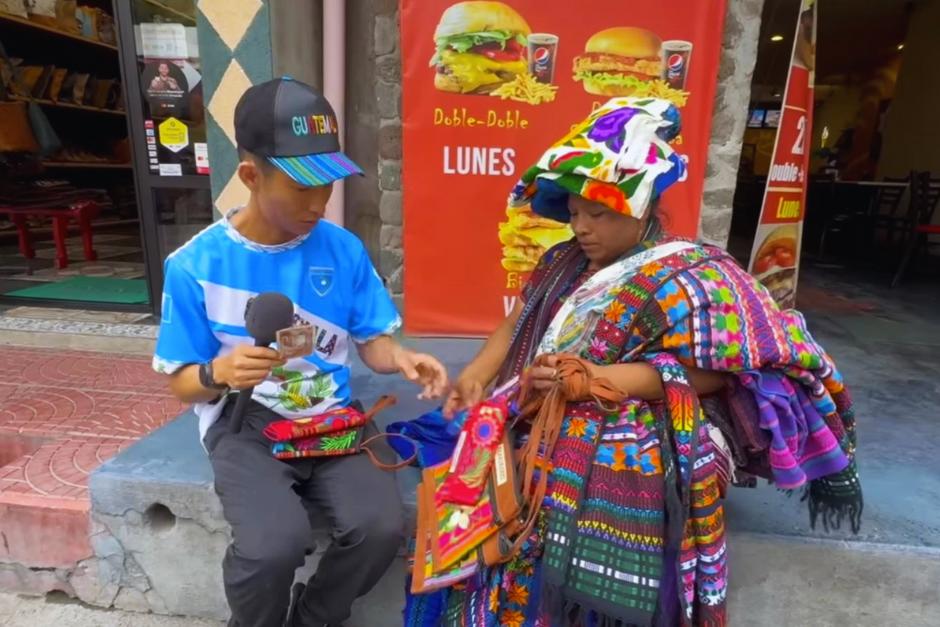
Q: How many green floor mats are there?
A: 1